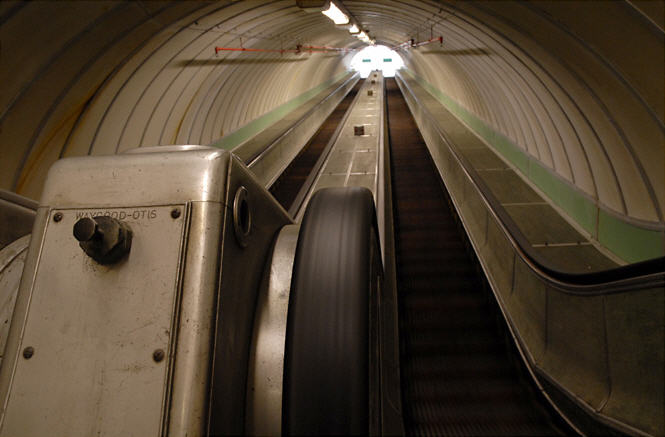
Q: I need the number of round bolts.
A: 4